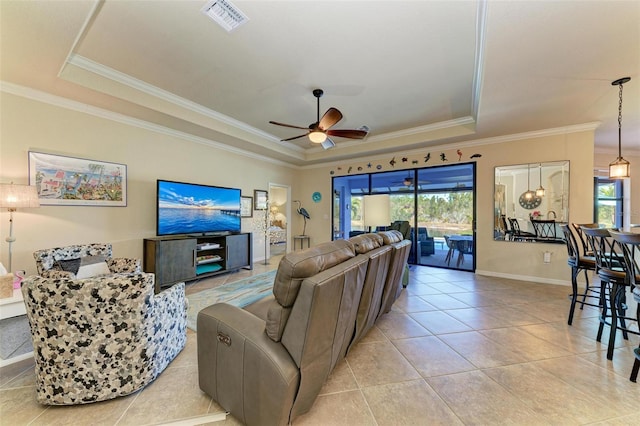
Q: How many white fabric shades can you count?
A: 2